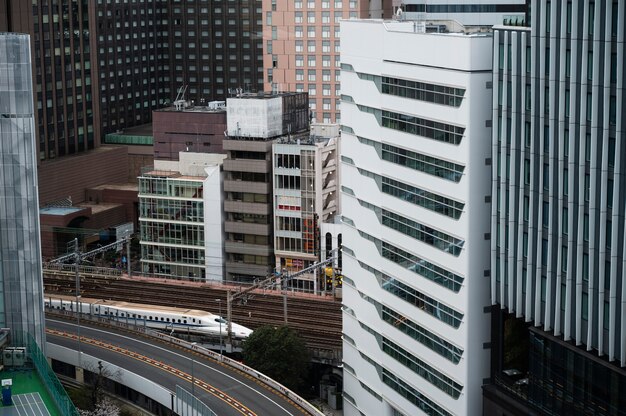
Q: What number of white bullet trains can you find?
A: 1